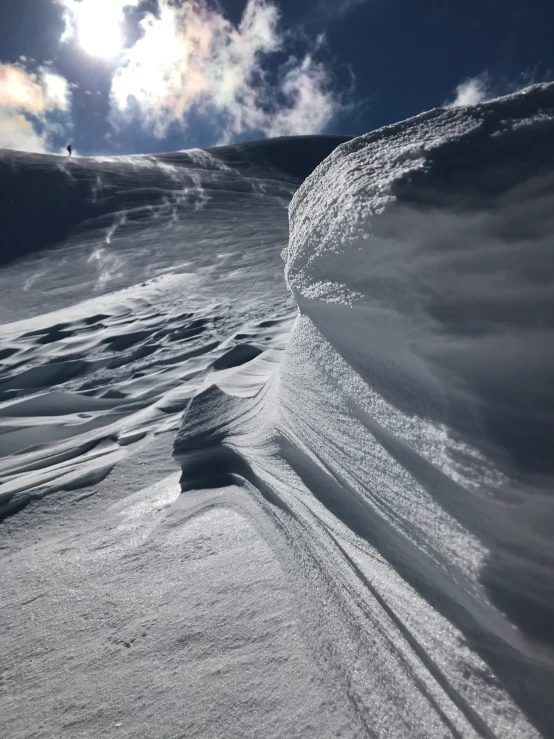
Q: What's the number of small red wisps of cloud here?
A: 0